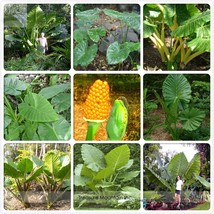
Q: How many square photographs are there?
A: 9